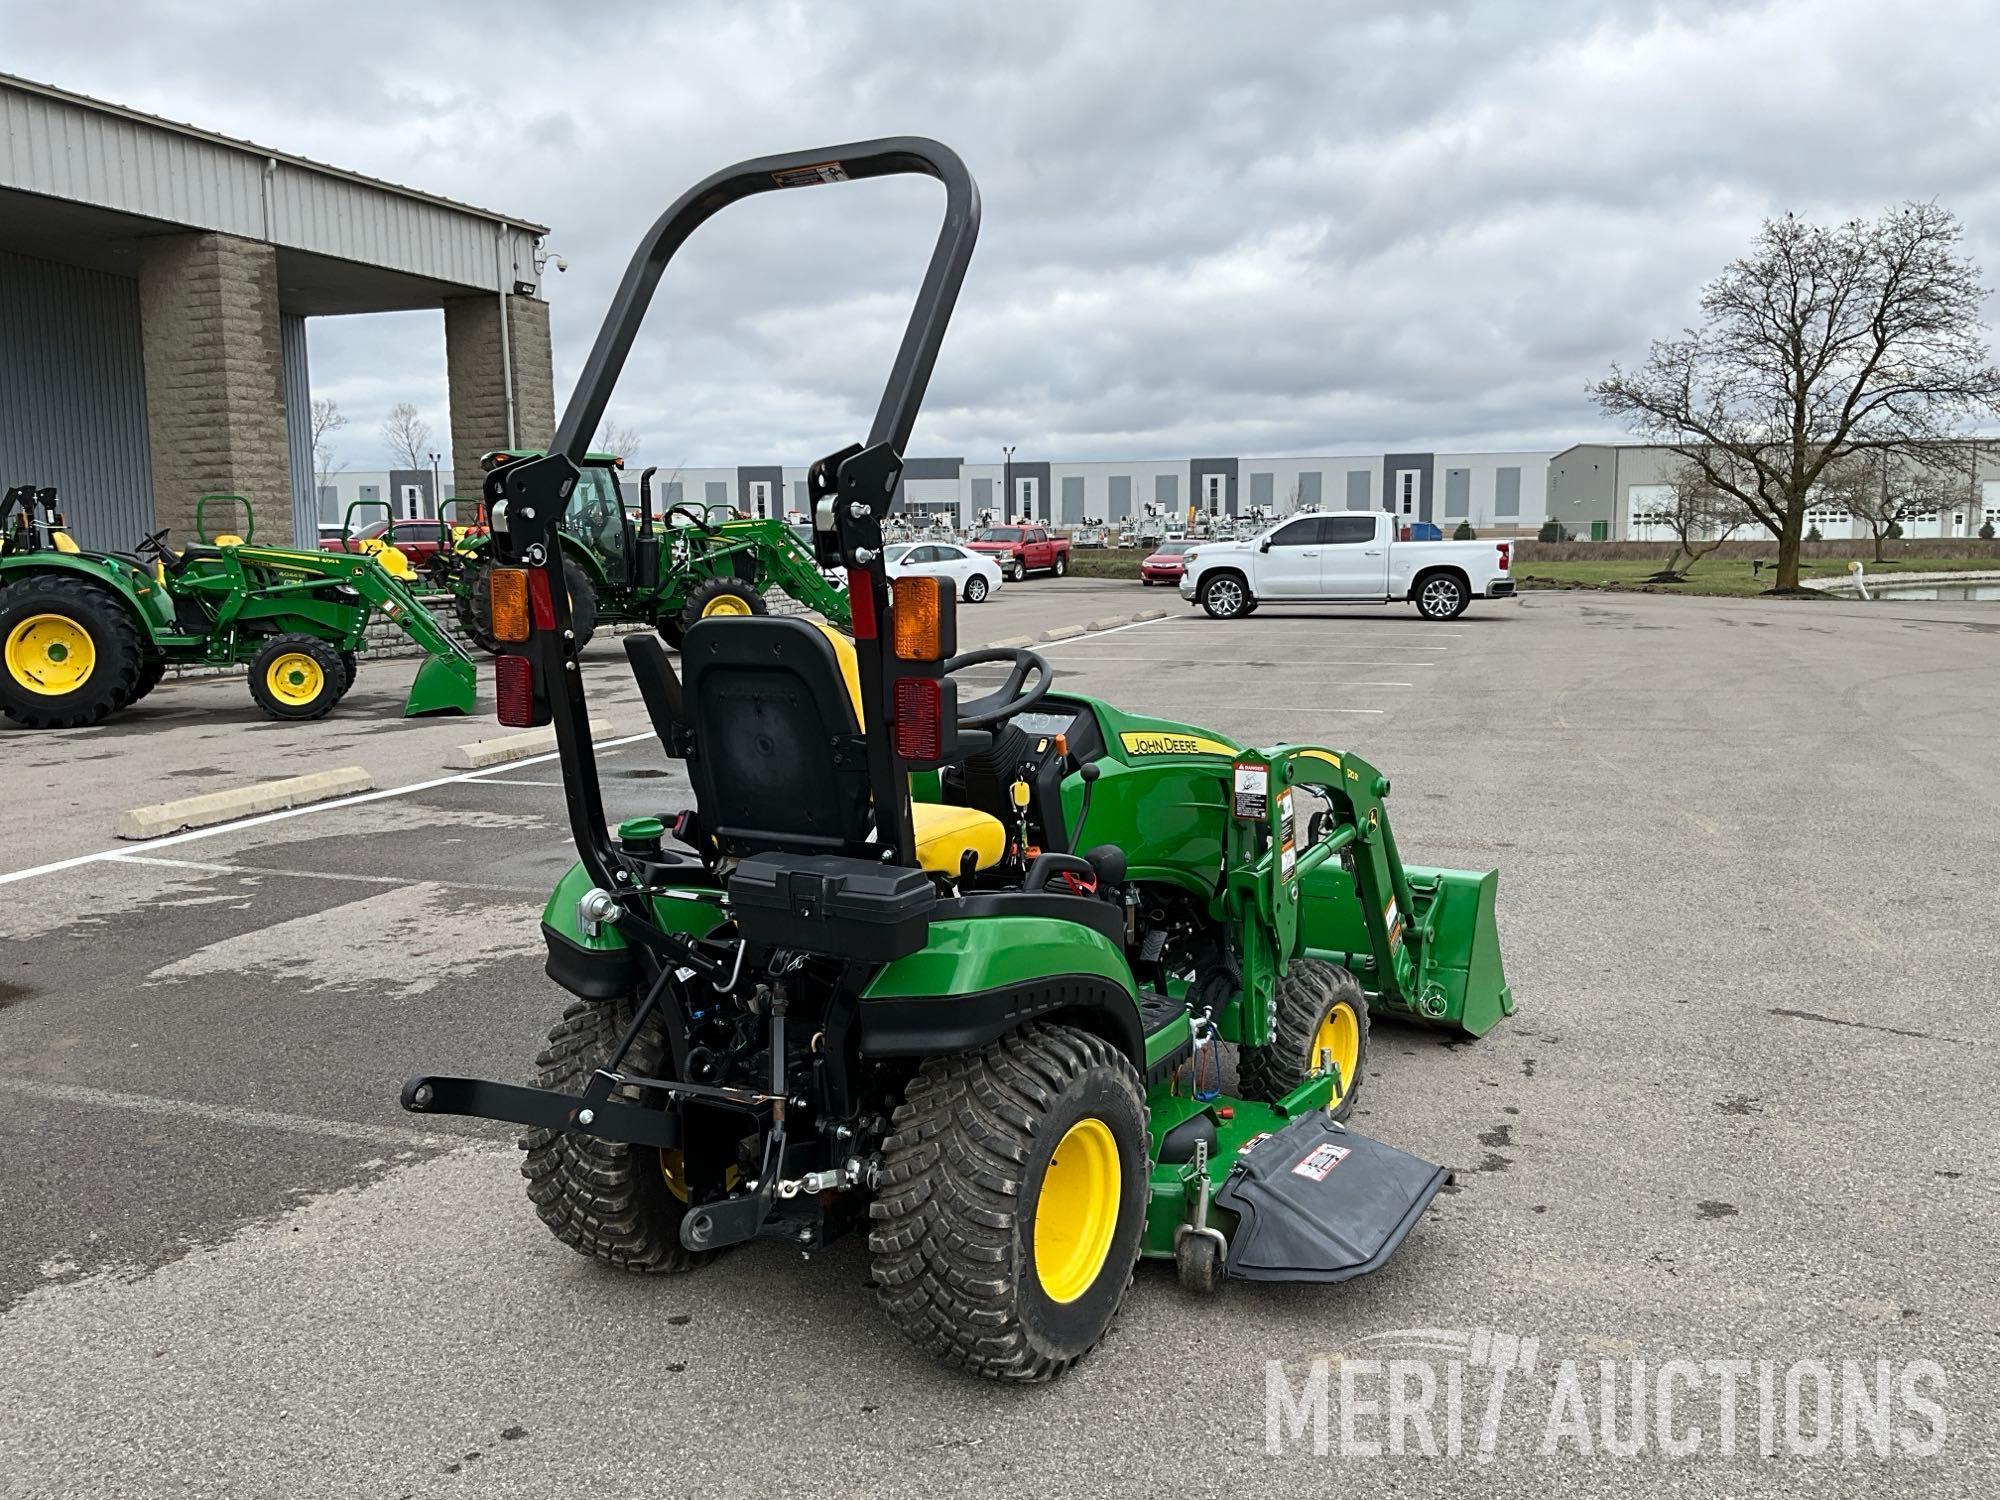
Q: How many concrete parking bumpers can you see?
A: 6